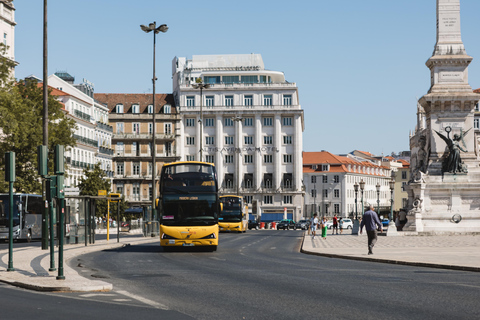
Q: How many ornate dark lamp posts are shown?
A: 4